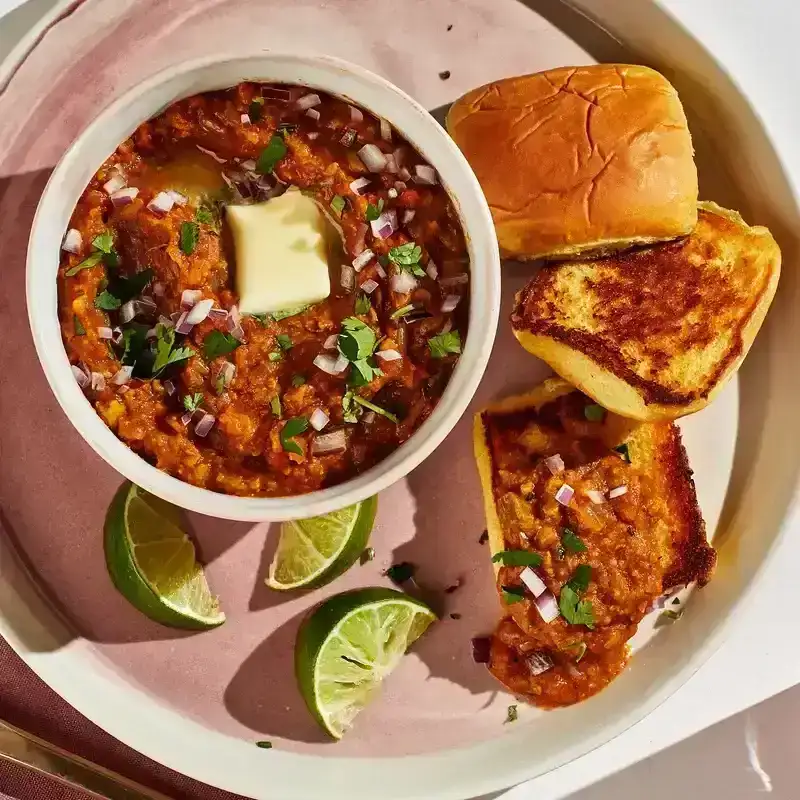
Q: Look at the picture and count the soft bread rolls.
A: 3